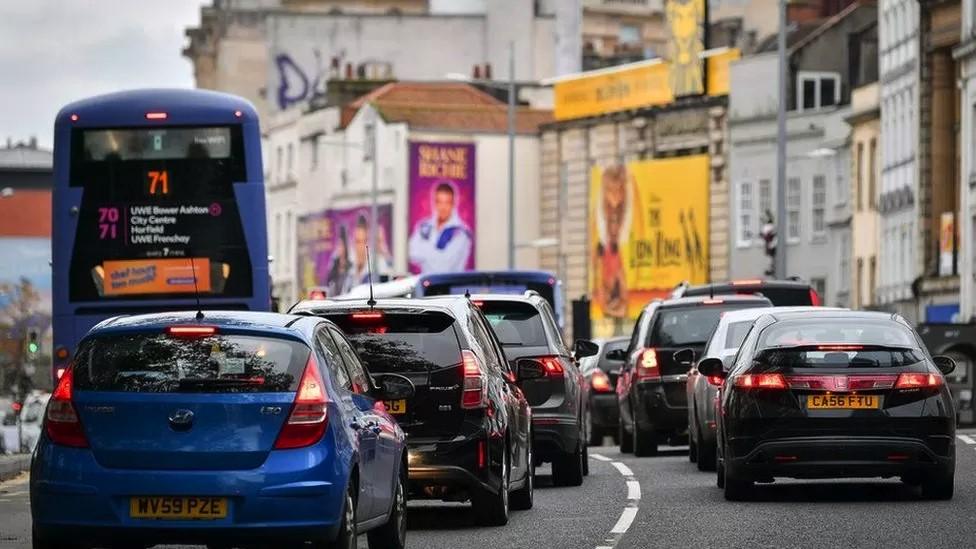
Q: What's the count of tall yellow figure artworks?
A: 1